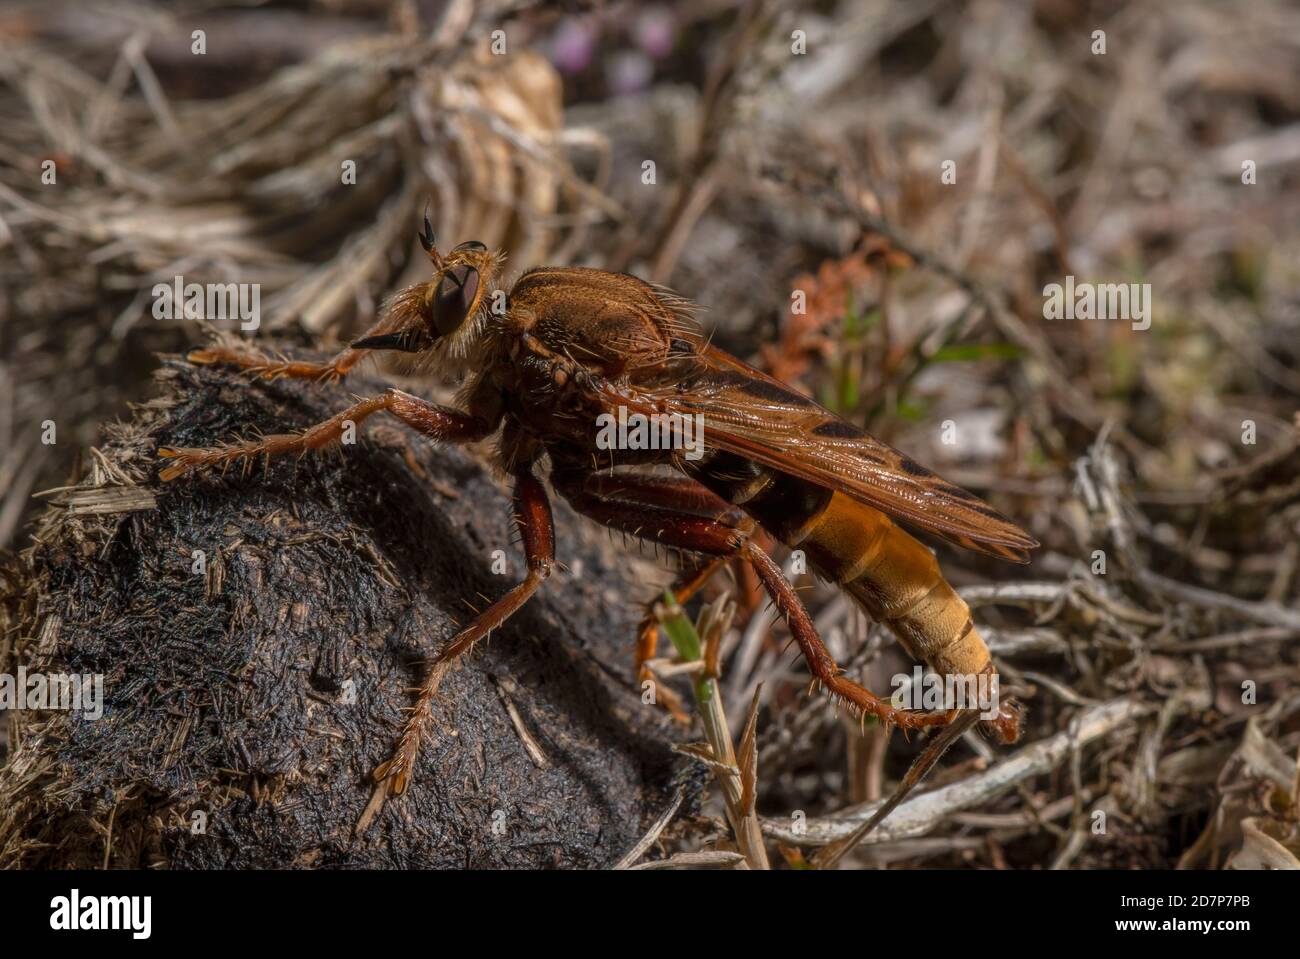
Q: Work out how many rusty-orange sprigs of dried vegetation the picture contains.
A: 1